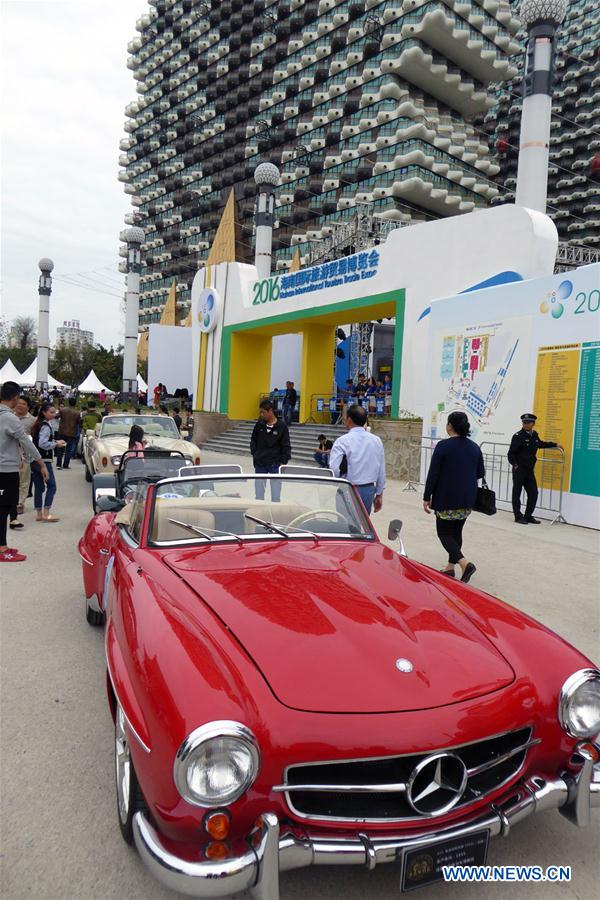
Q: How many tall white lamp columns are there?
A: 4